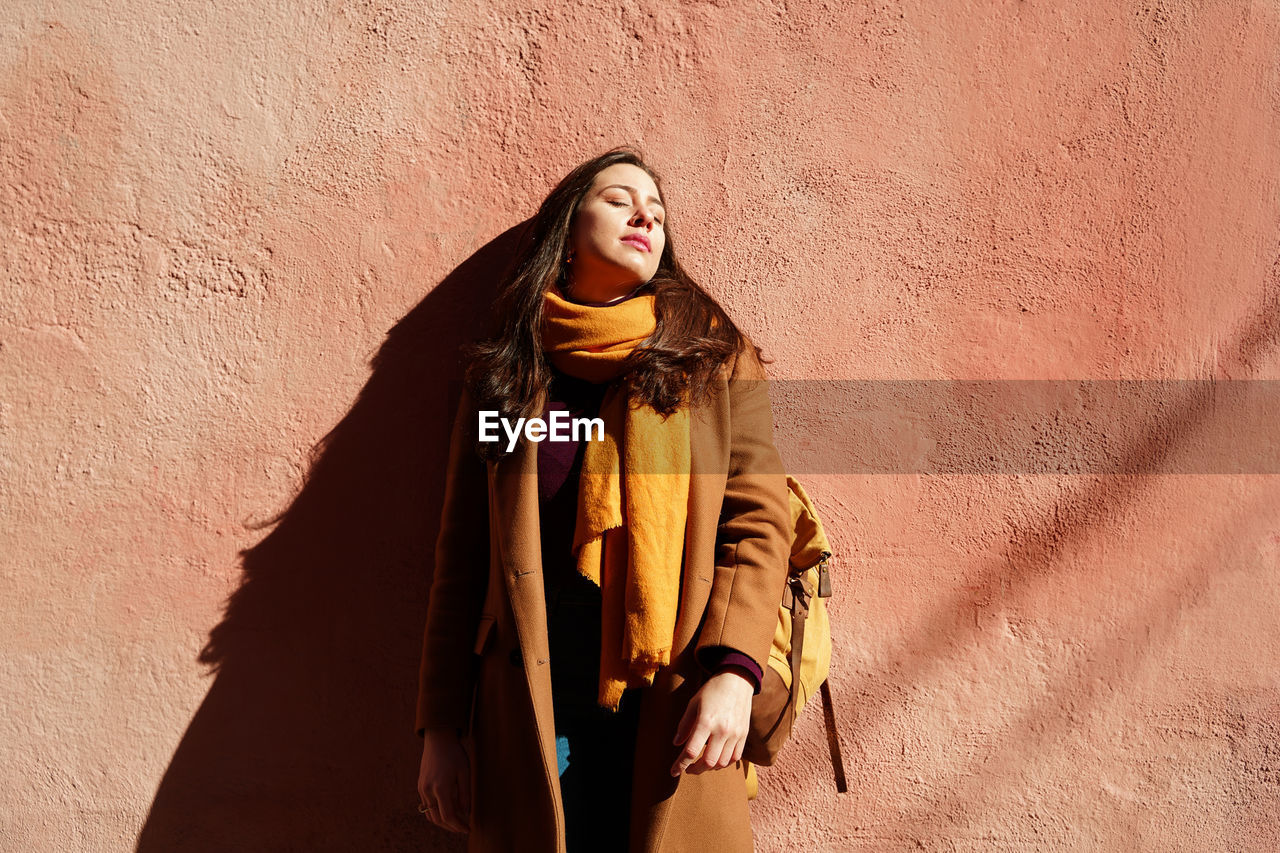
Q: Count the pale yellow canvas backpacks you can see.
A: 1